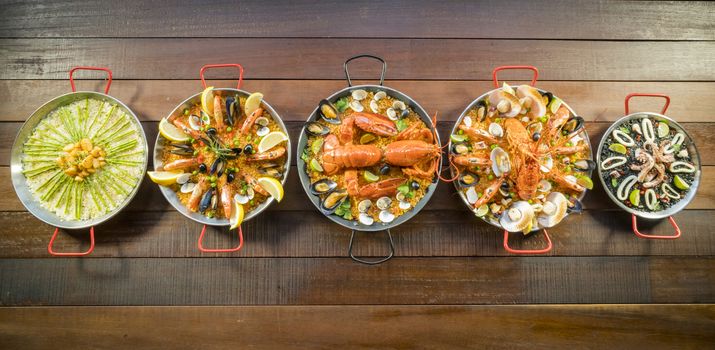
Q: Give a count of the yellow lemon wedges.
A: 7